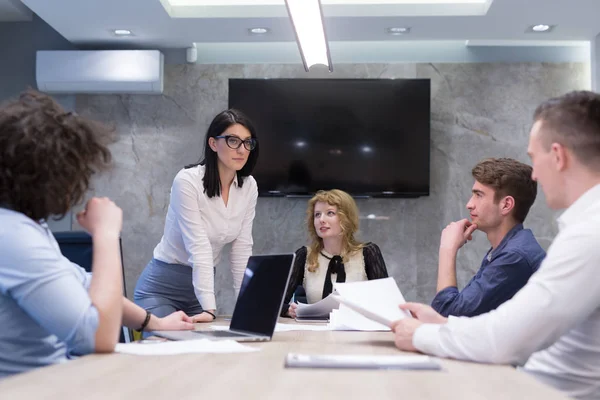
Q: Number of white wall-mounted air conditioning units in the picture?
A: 1